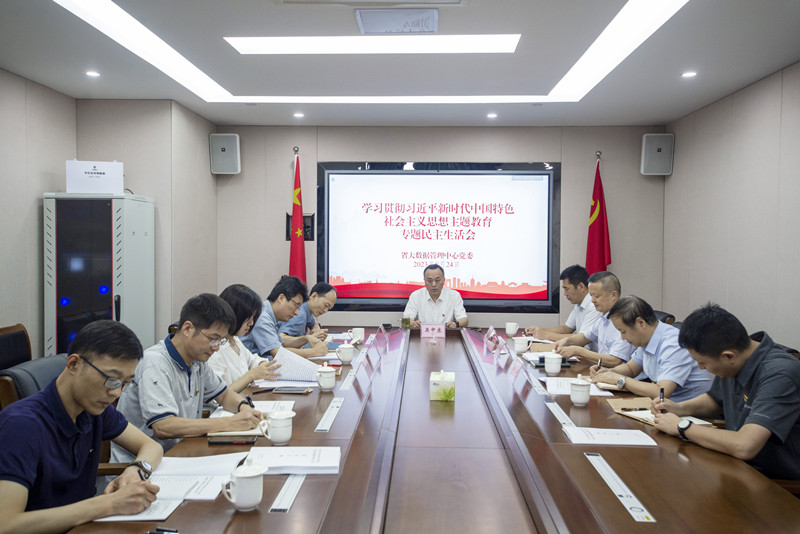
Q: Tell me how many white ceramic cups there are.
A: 9